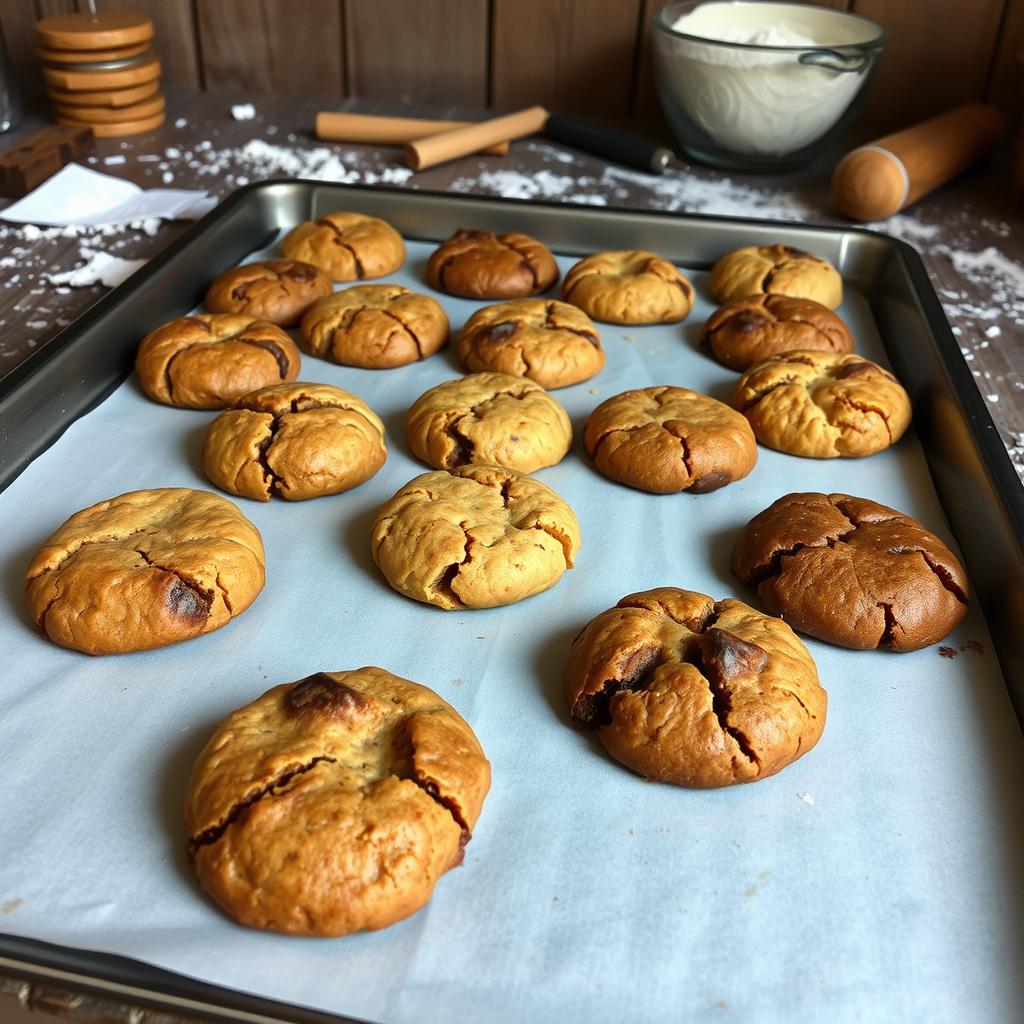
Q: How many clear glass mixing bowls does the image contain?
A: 1